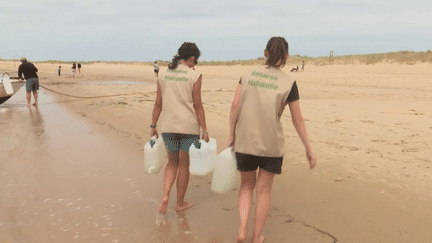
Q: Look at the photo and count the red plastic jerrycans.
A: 0